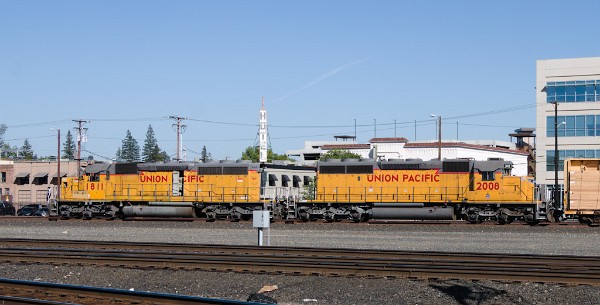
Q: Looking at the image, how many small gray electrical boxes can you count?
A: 1